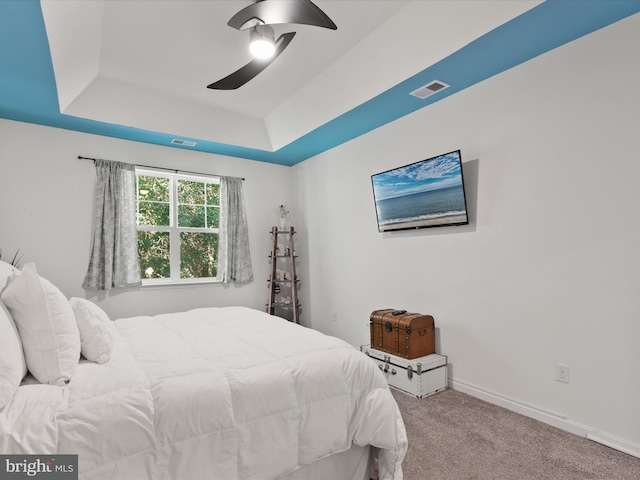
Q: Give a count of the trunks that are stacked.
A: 2